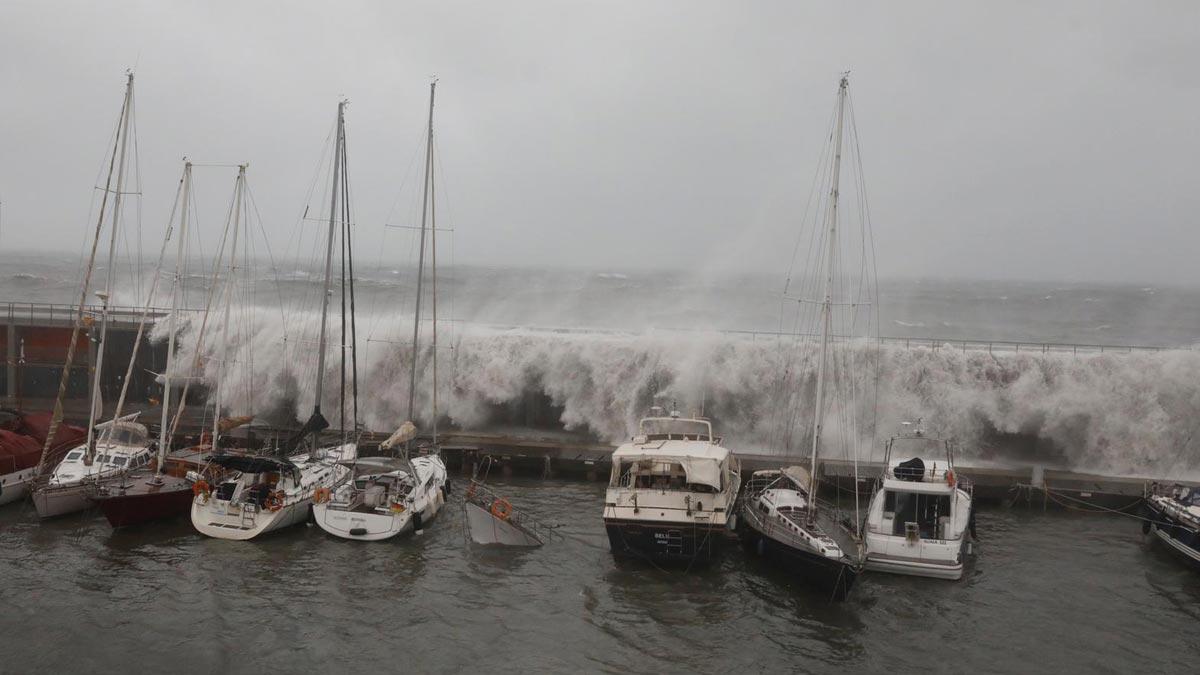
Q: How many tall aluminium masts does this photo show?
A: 6